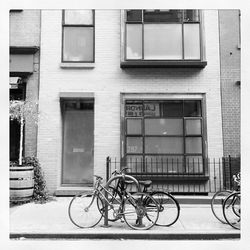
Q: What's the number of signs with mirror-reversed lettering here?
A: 1